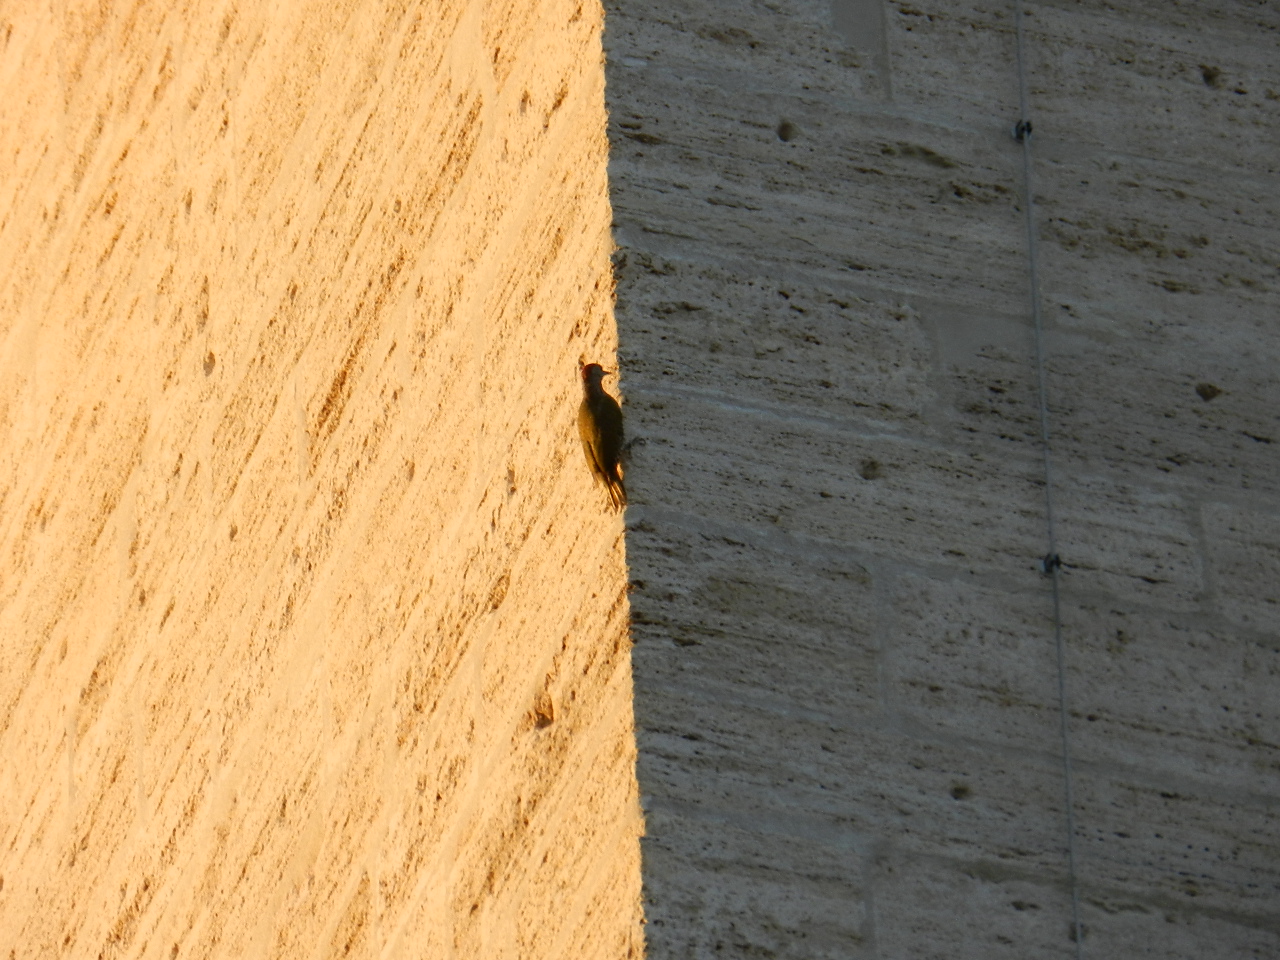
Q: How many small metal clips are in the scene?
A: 2